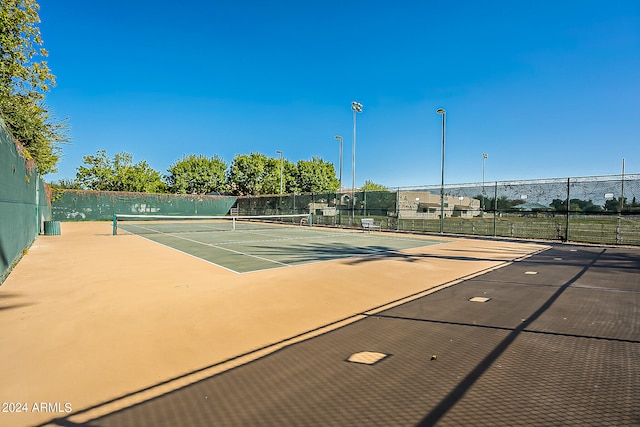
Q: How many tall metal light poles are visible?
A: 5